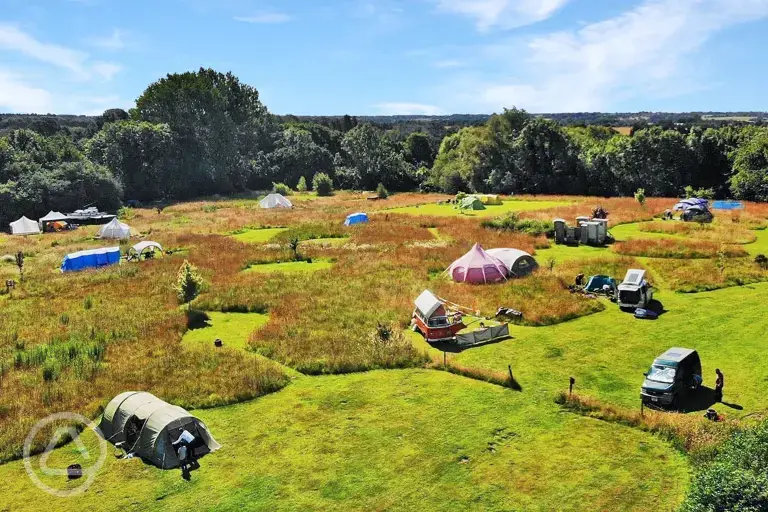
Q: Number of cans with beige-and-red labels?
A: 0